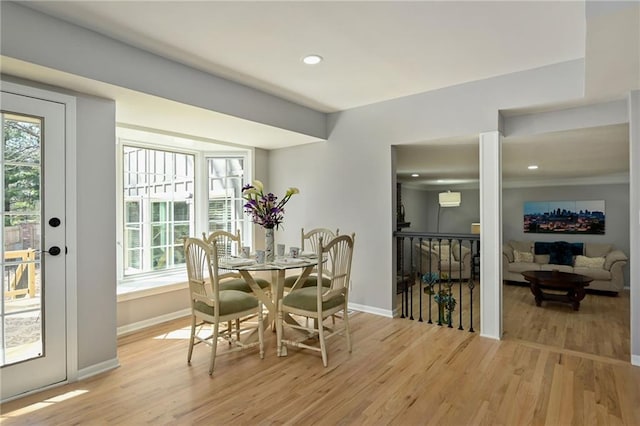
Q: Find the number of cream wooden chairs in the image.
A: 4